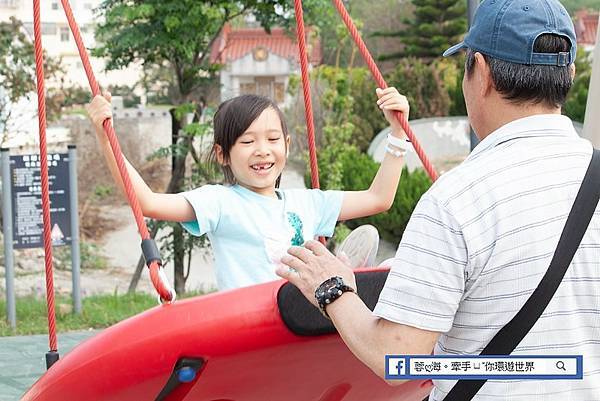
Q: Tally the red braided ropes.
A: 4